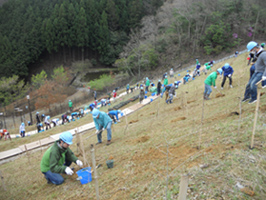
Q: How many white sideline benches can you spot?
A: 0